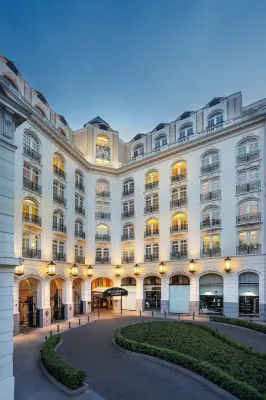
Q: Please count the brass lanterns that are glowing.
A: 9